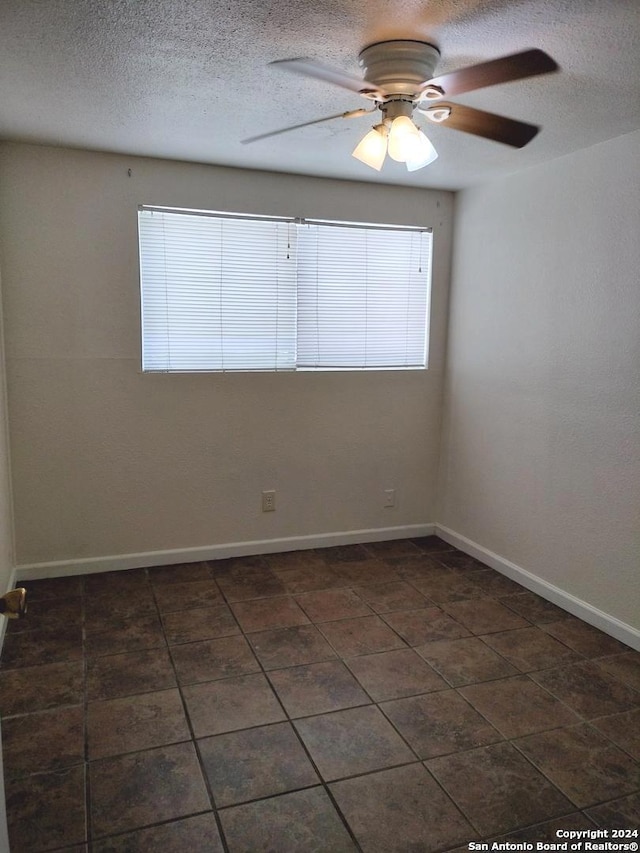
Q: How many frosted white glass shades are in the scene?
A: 3